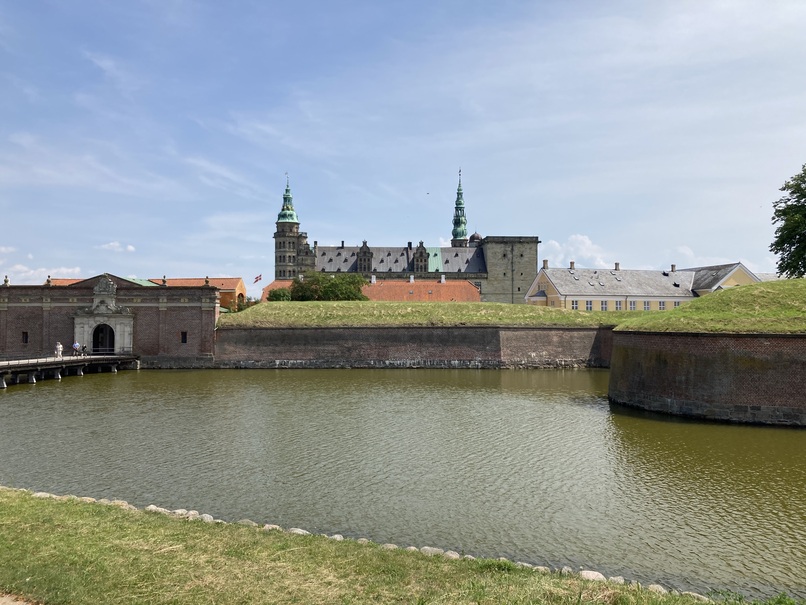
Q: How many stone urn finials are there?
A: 4